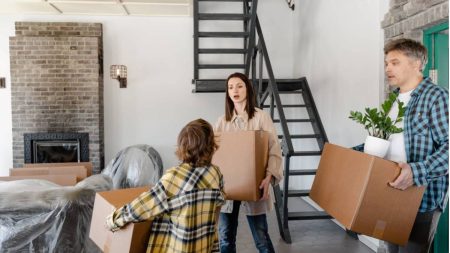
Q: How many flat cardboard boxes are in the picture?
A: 3